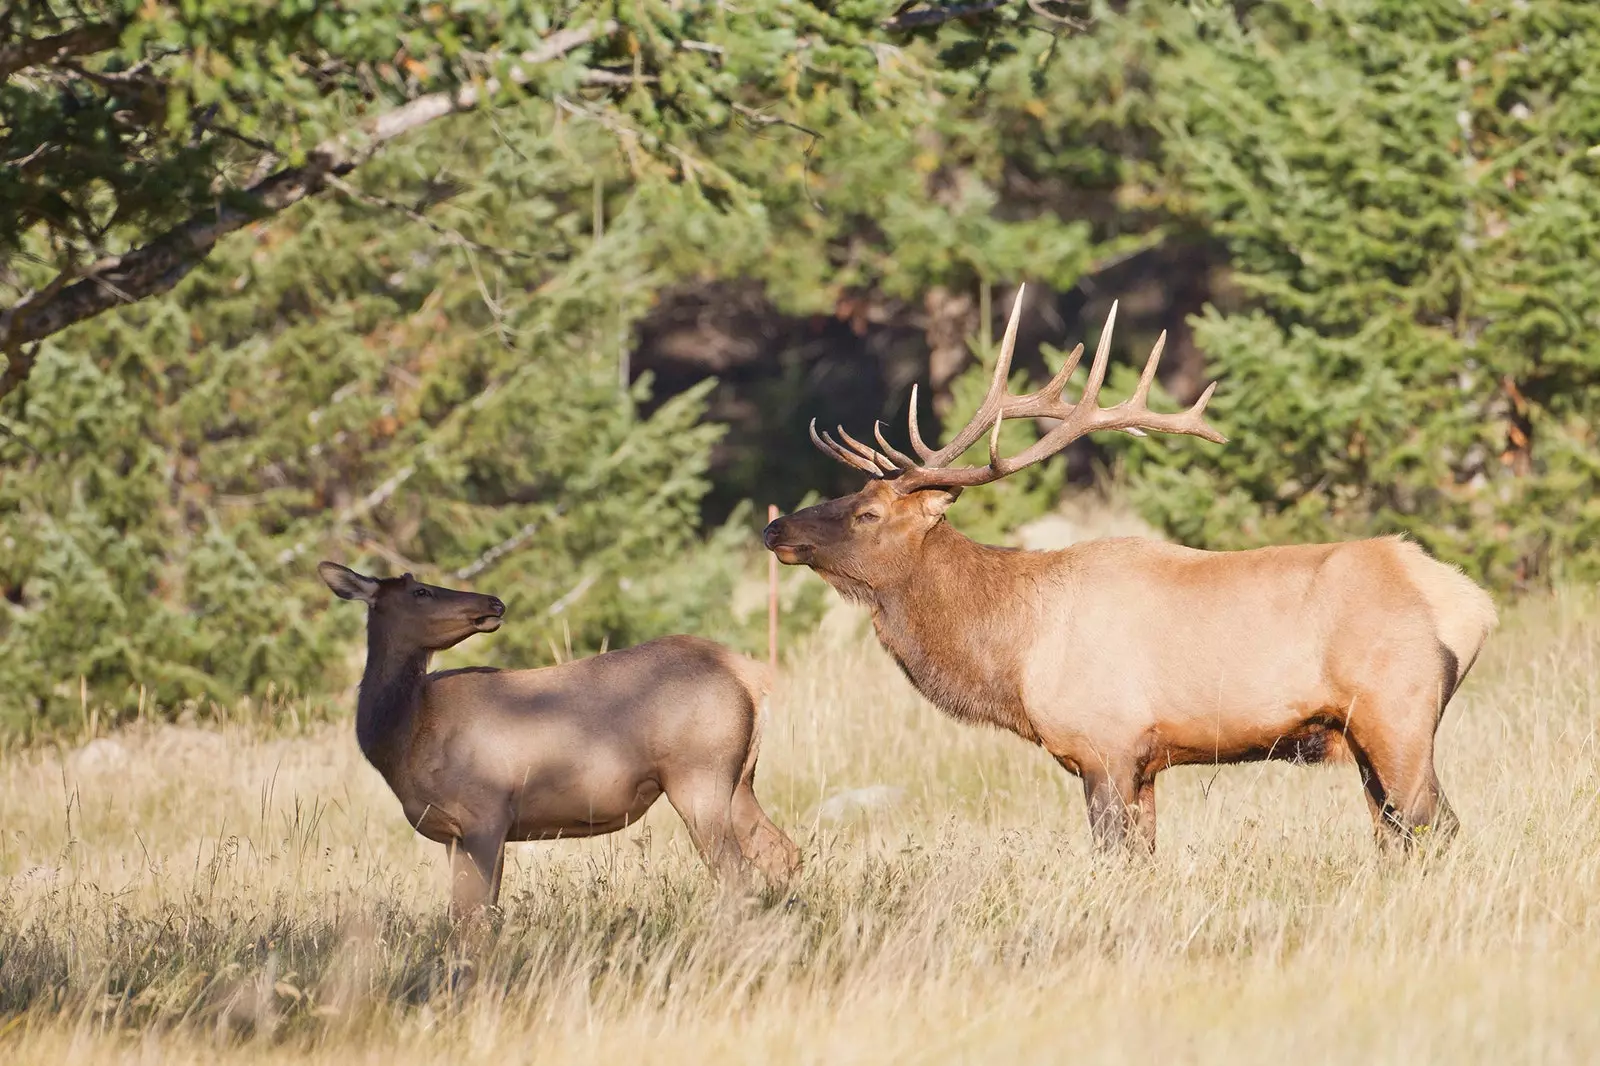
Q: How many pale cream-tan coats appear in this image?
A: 1